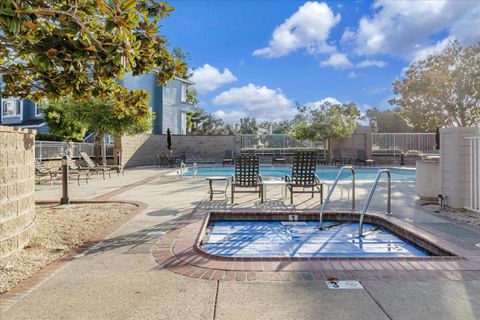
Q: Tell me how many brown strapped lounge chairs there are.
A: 2